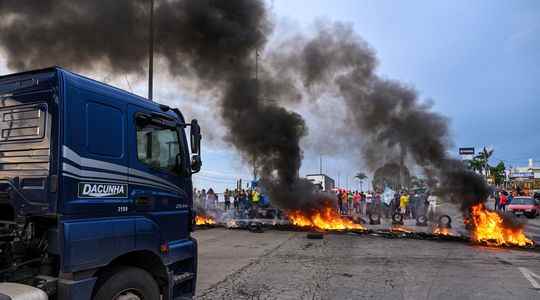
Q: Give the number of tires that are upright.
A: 4